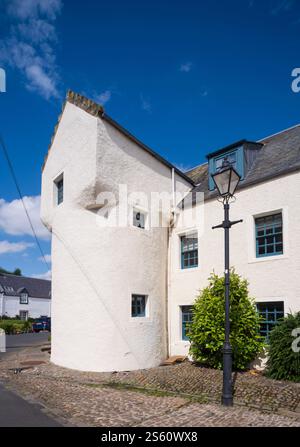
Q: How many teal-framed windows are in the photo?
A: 8